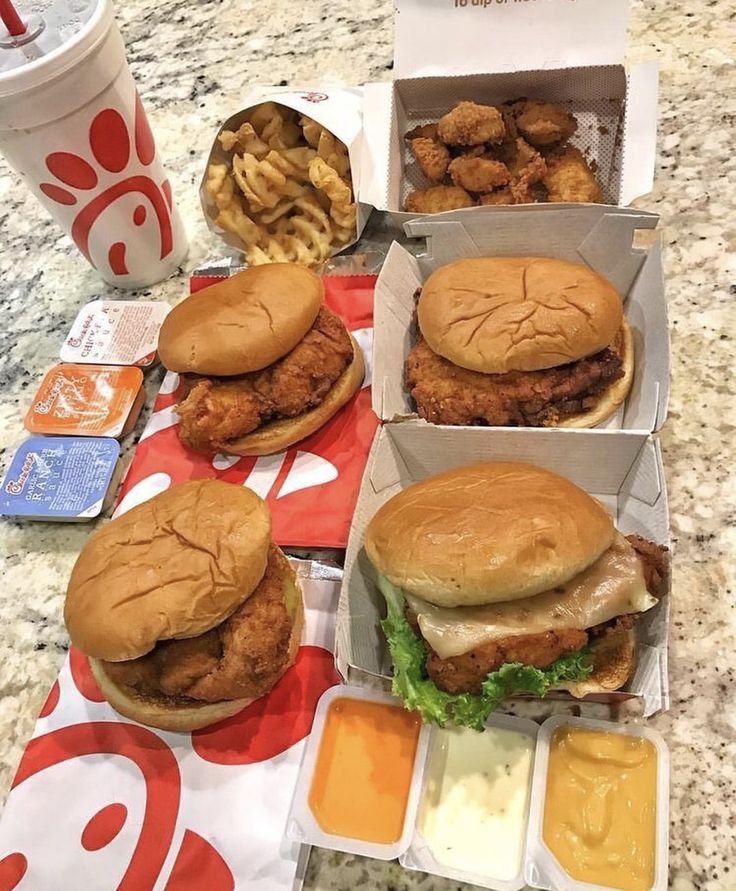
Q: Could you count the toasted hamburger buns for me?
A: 4